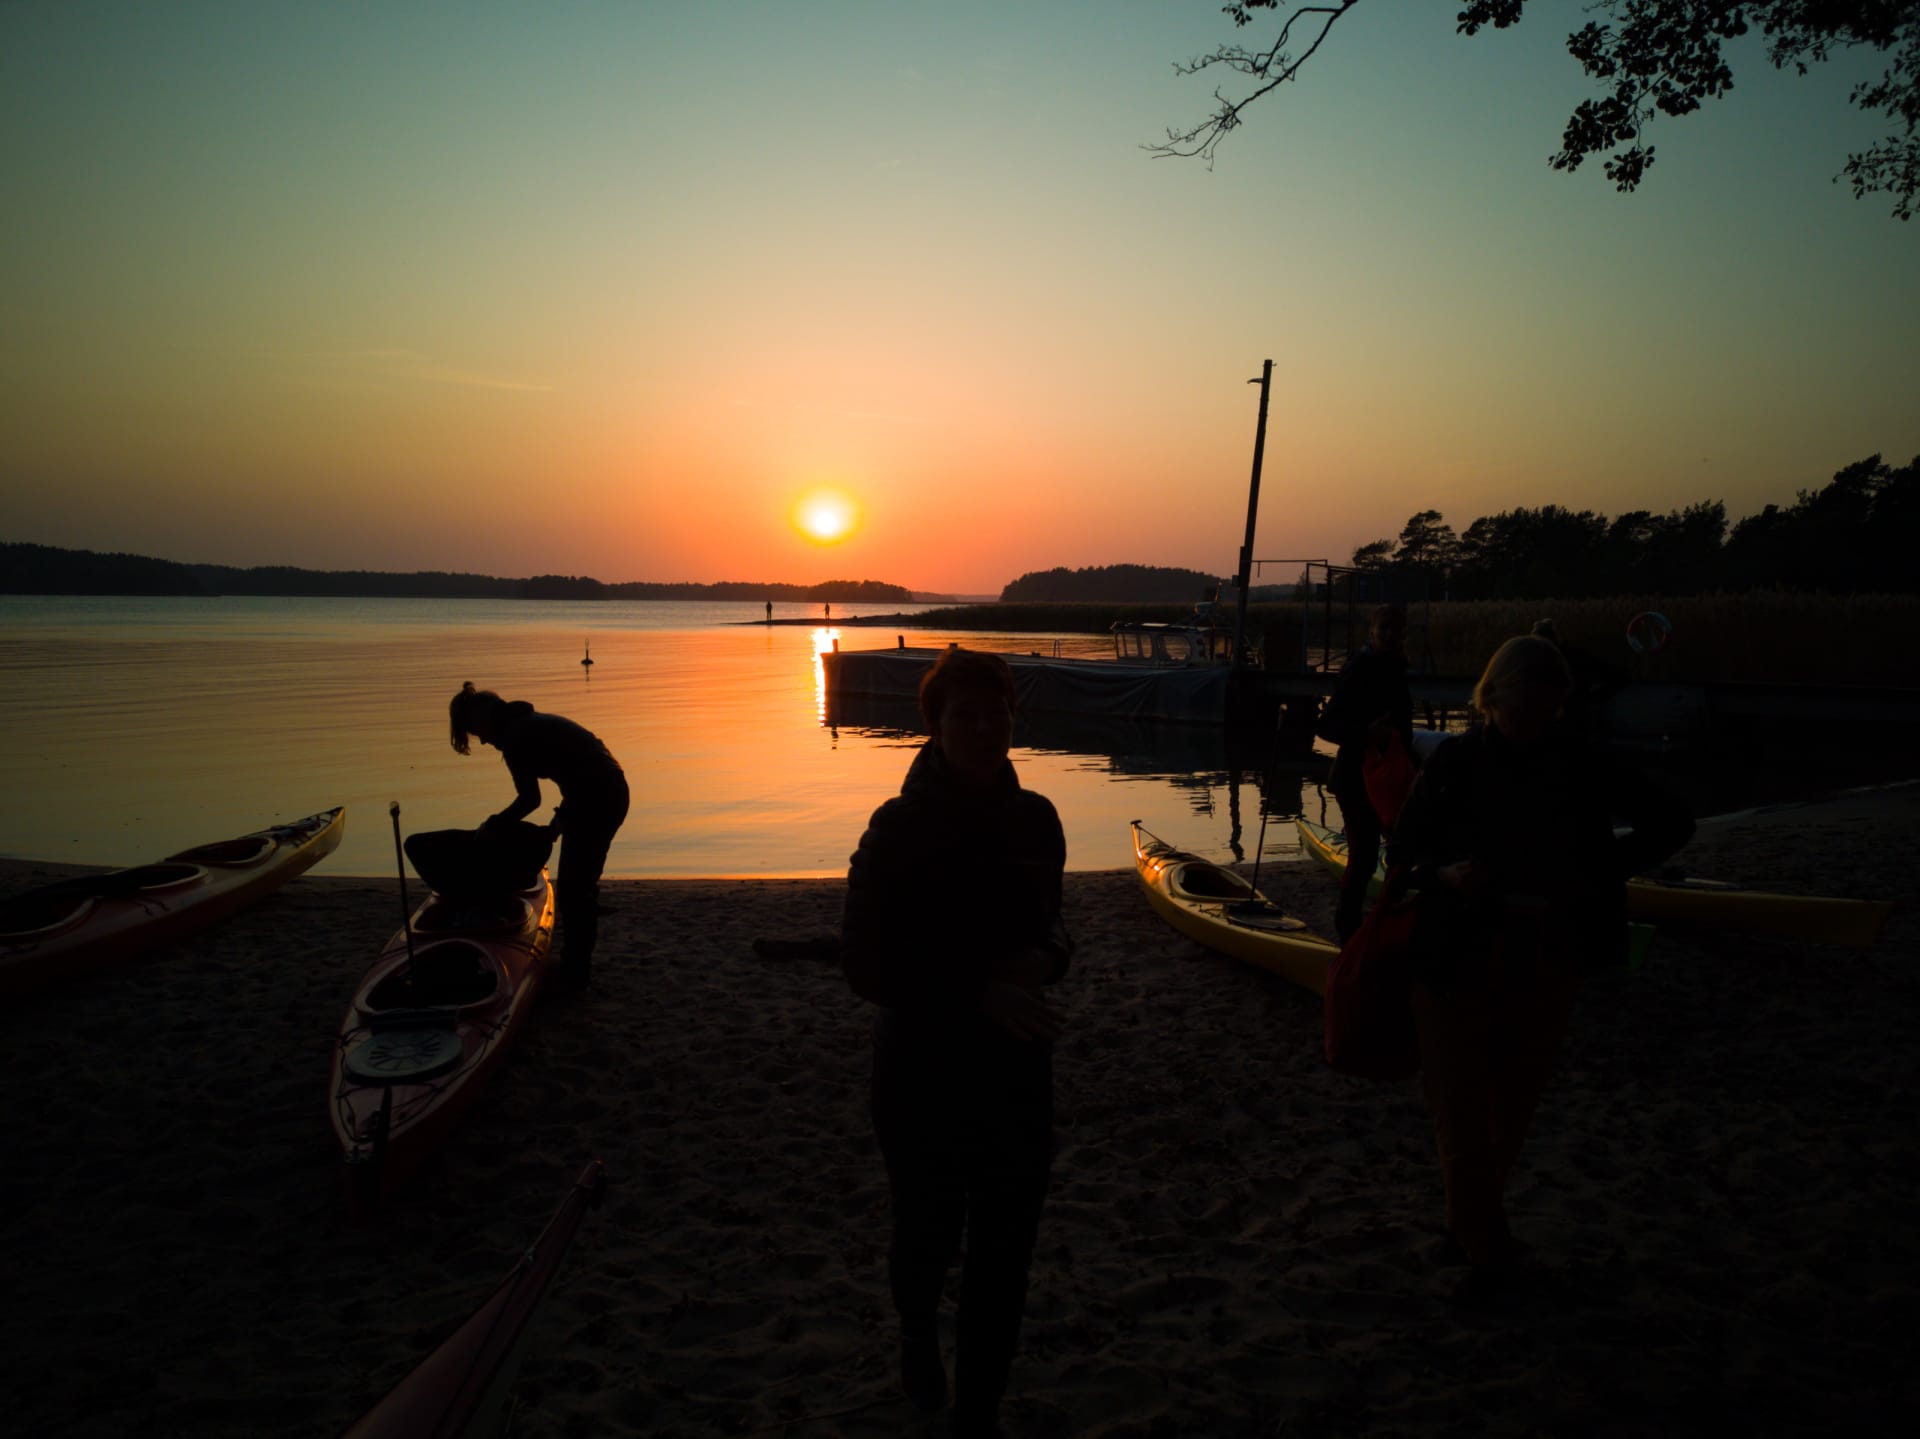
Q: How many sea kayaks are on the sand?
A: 6